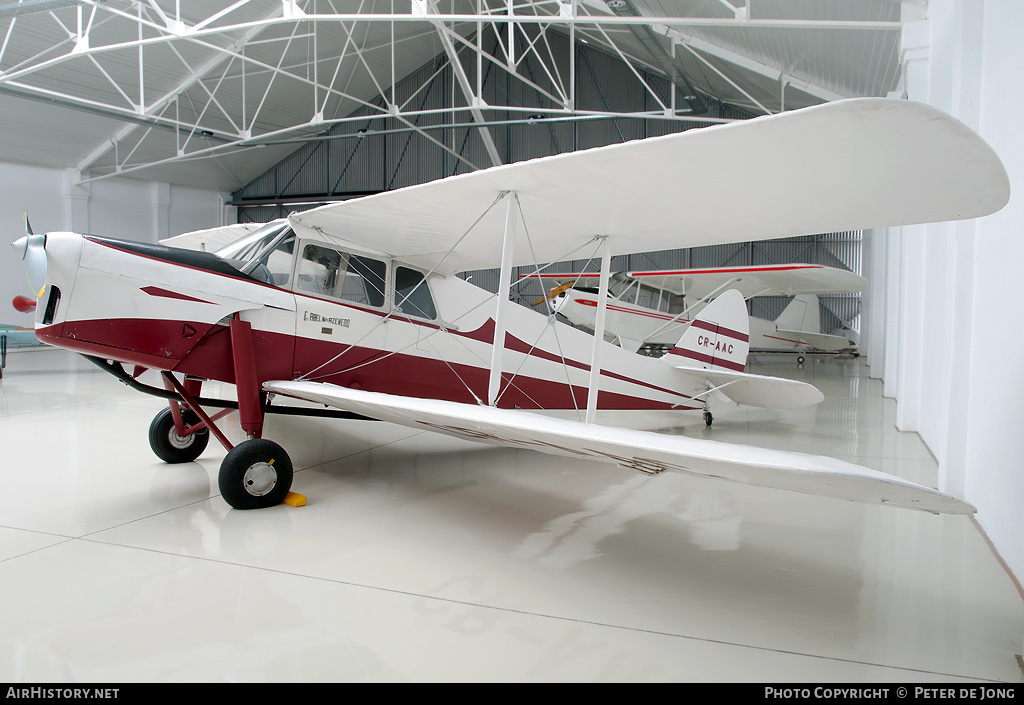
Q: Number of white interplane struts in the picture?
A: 2